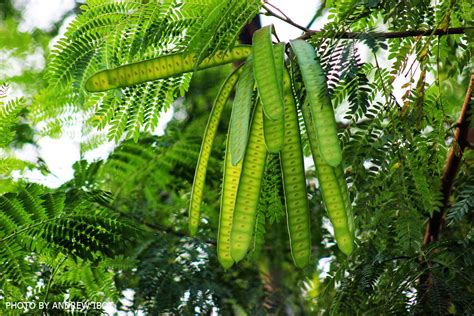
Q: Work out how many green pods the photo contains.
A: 11